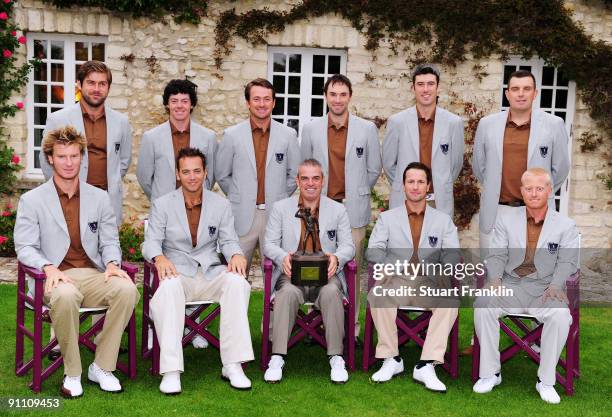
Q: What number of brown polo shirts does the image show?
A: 11